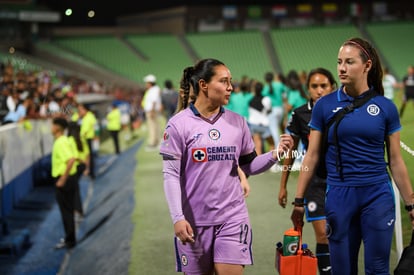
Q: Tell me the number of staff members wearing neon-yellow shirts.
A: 4